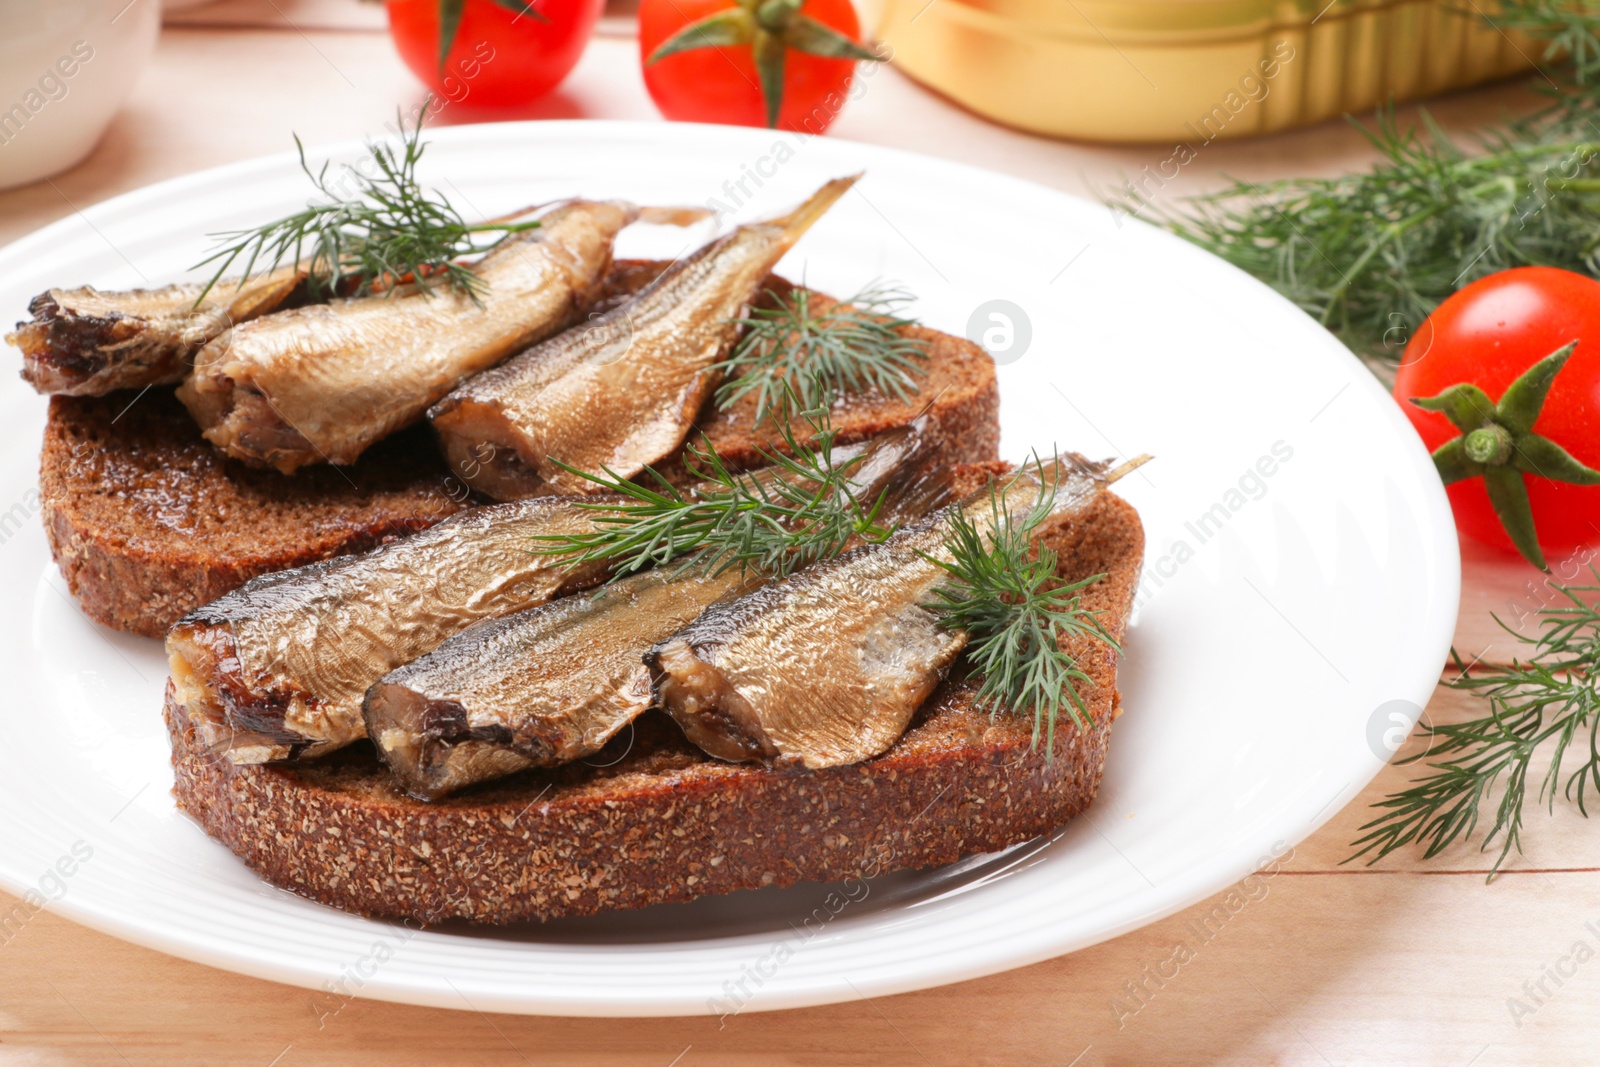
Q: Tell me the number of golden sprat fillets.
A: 6